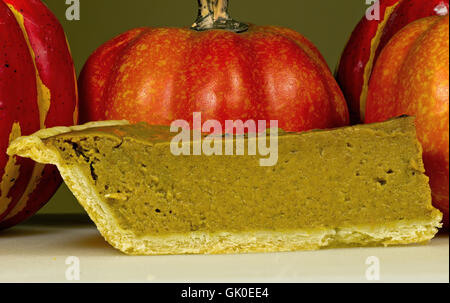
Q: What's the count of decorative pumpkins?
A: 4